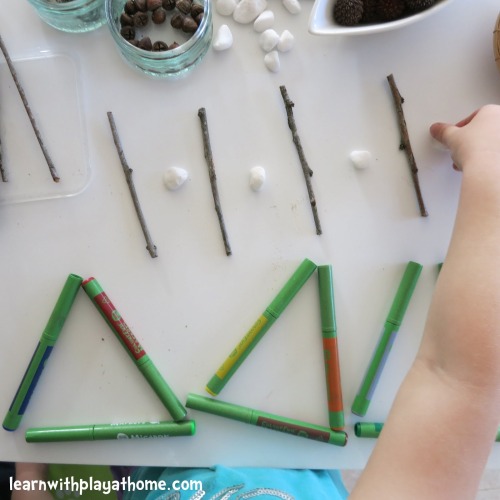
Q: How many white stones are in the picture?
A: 11